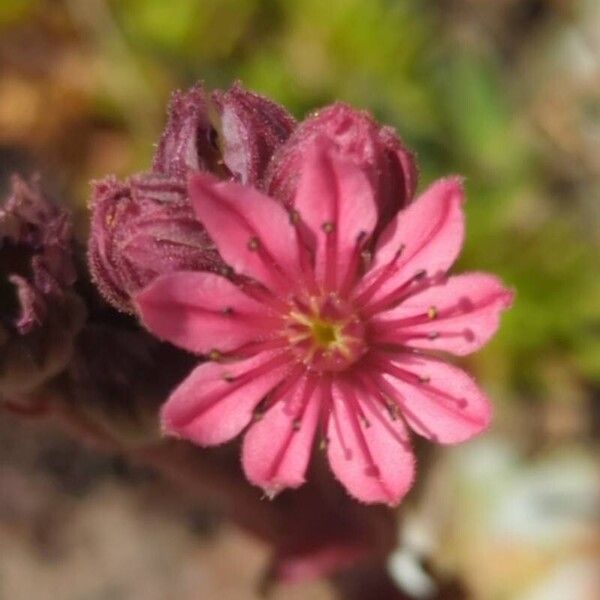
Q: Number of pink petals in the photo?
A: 9